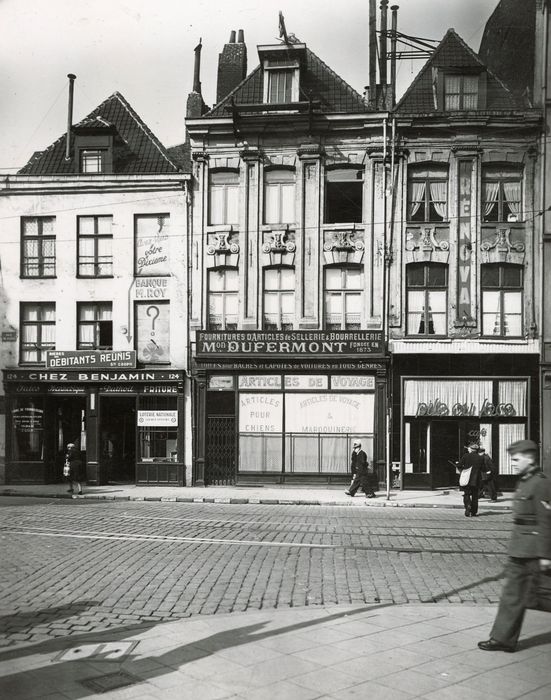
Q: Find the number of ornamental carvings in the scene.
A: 5